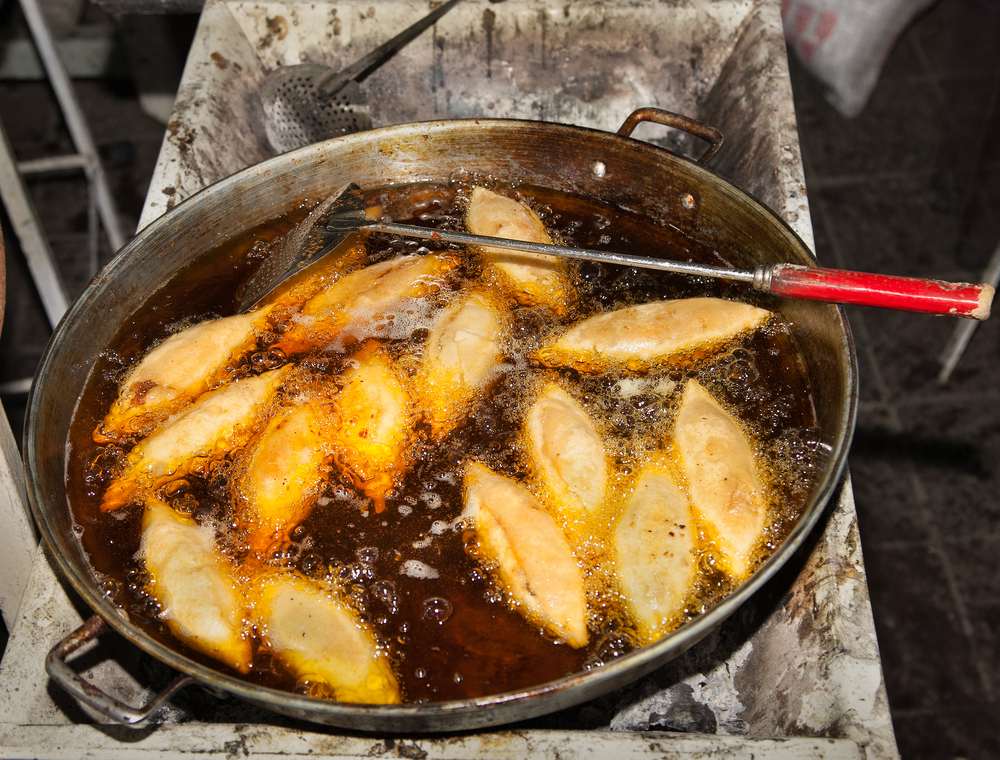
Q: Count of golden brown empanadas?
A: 14